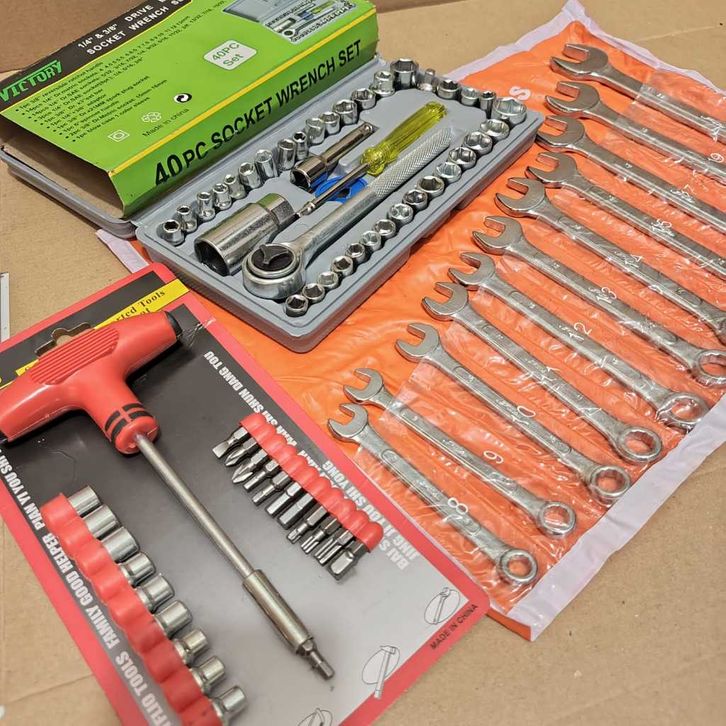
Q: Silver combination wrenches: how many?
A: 11